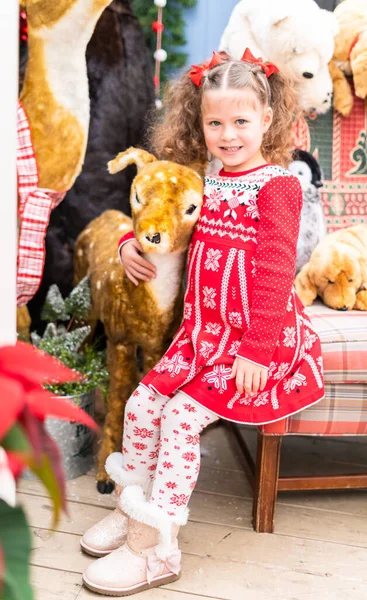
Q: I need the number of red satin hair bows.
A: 2